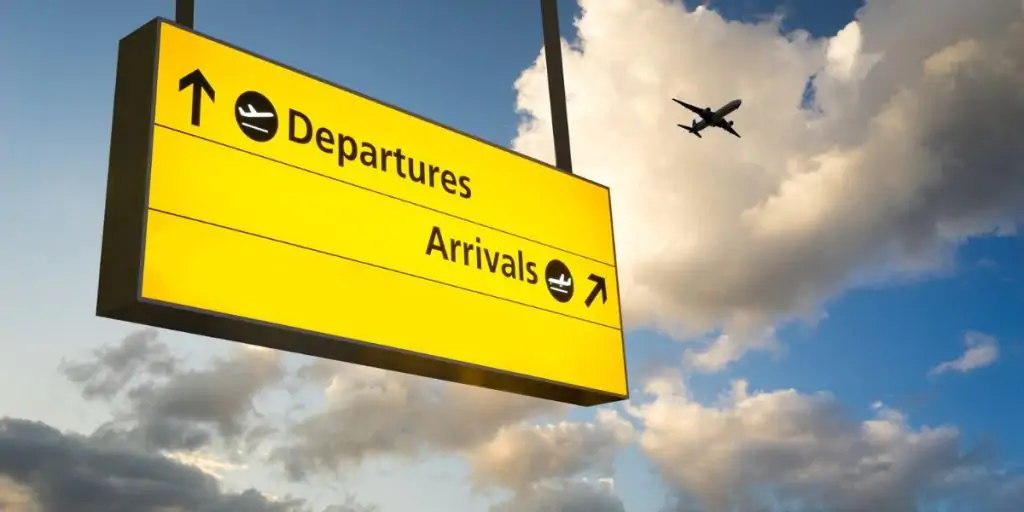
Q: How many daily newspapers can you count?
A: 0